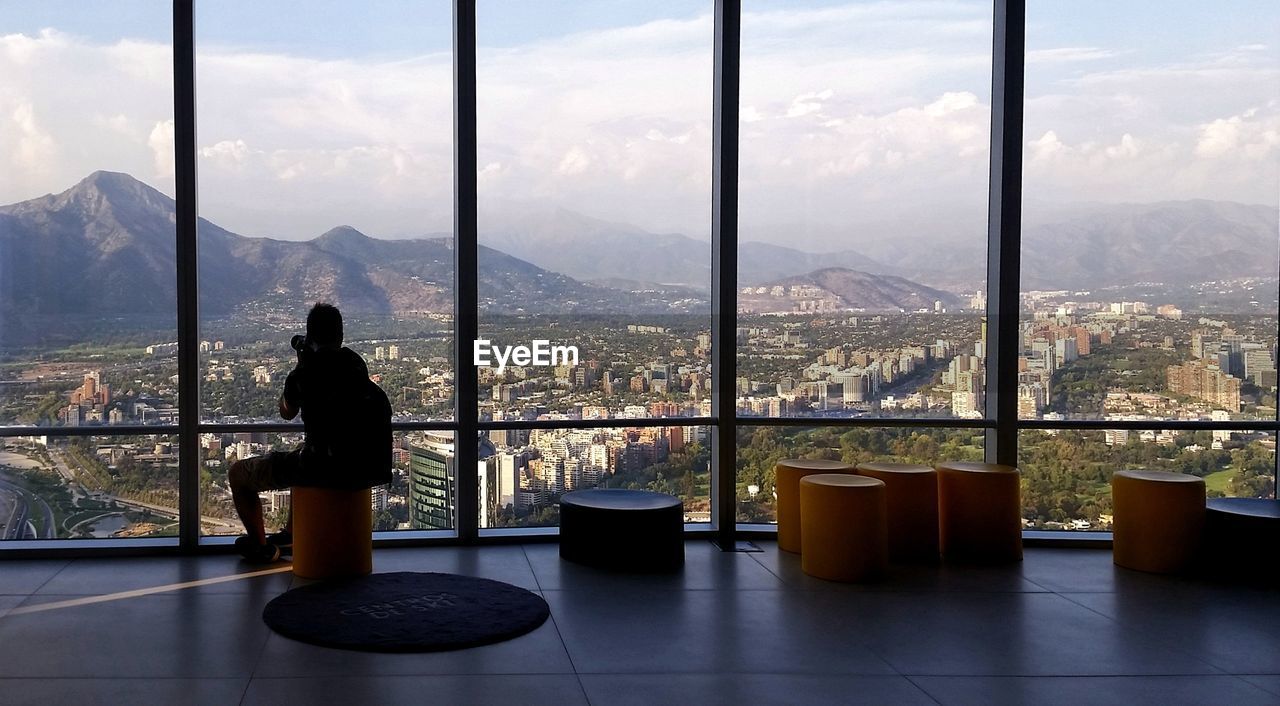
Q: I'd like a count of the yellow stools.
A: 6